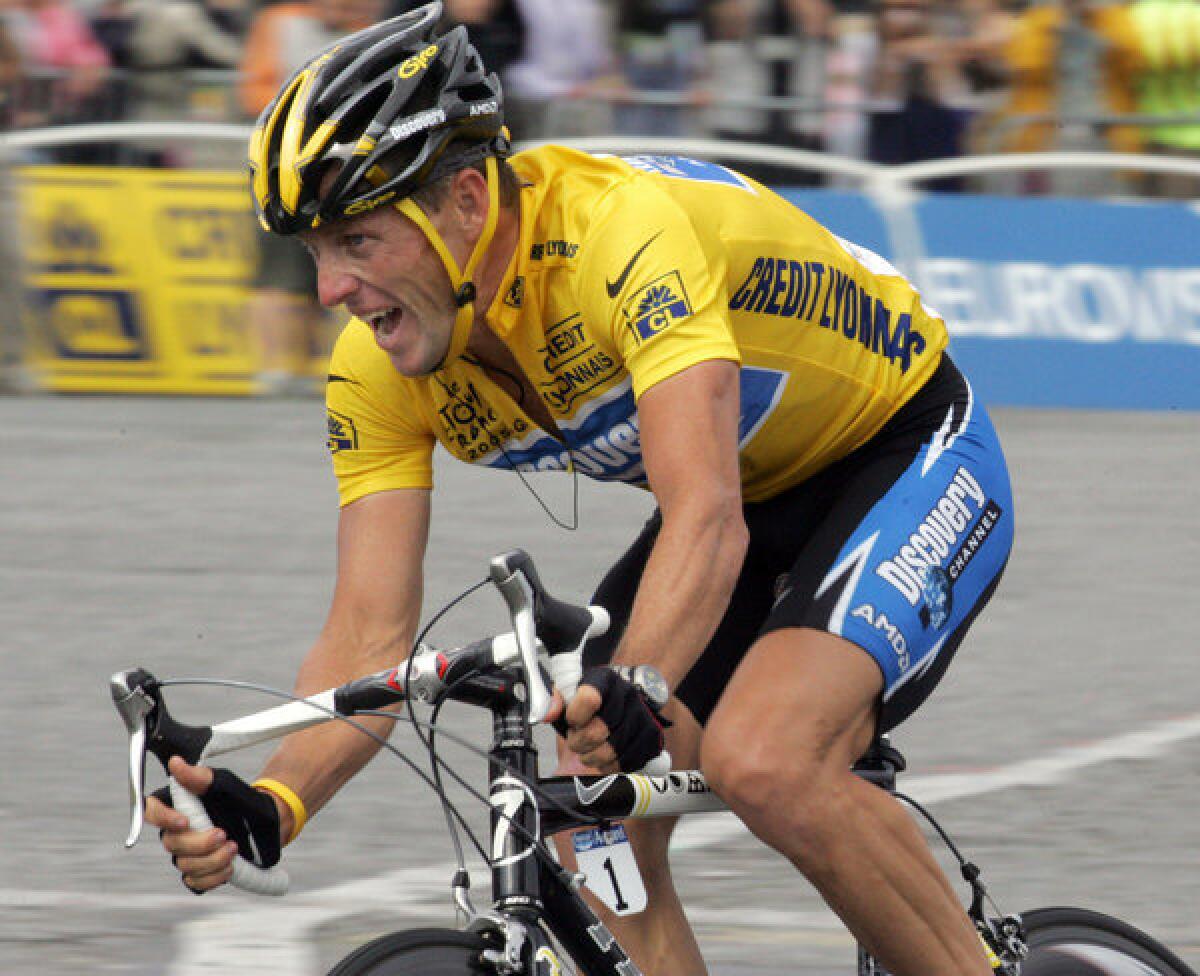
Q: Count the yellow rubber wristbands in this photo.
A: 1